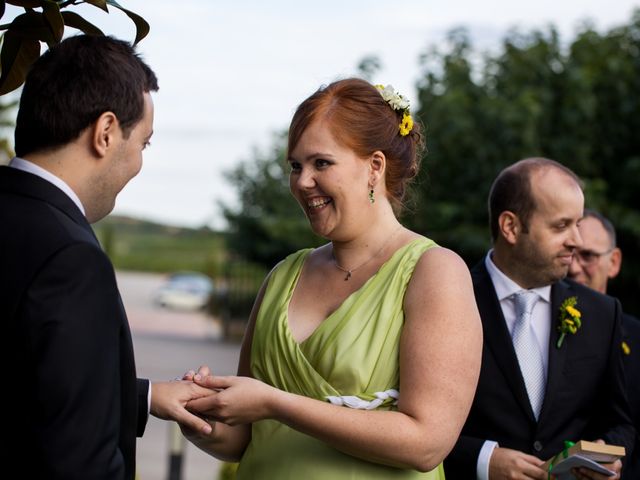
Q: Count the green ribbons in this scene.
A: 1